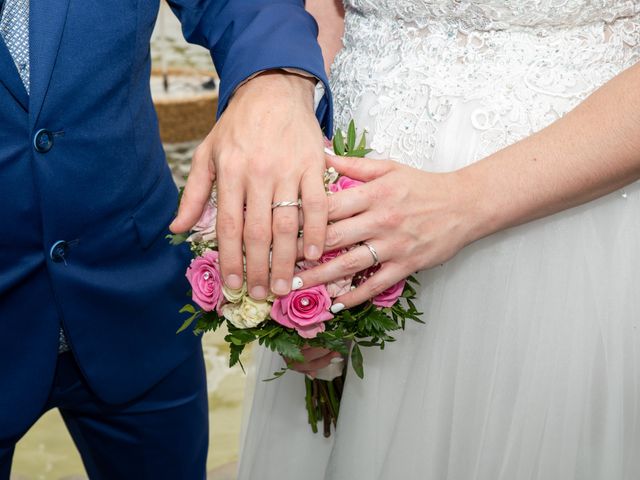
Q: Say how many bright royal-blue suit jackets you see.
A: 1